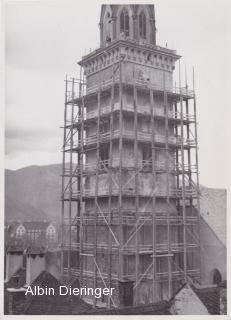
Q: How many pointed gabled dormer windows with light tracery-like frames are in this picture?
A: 2